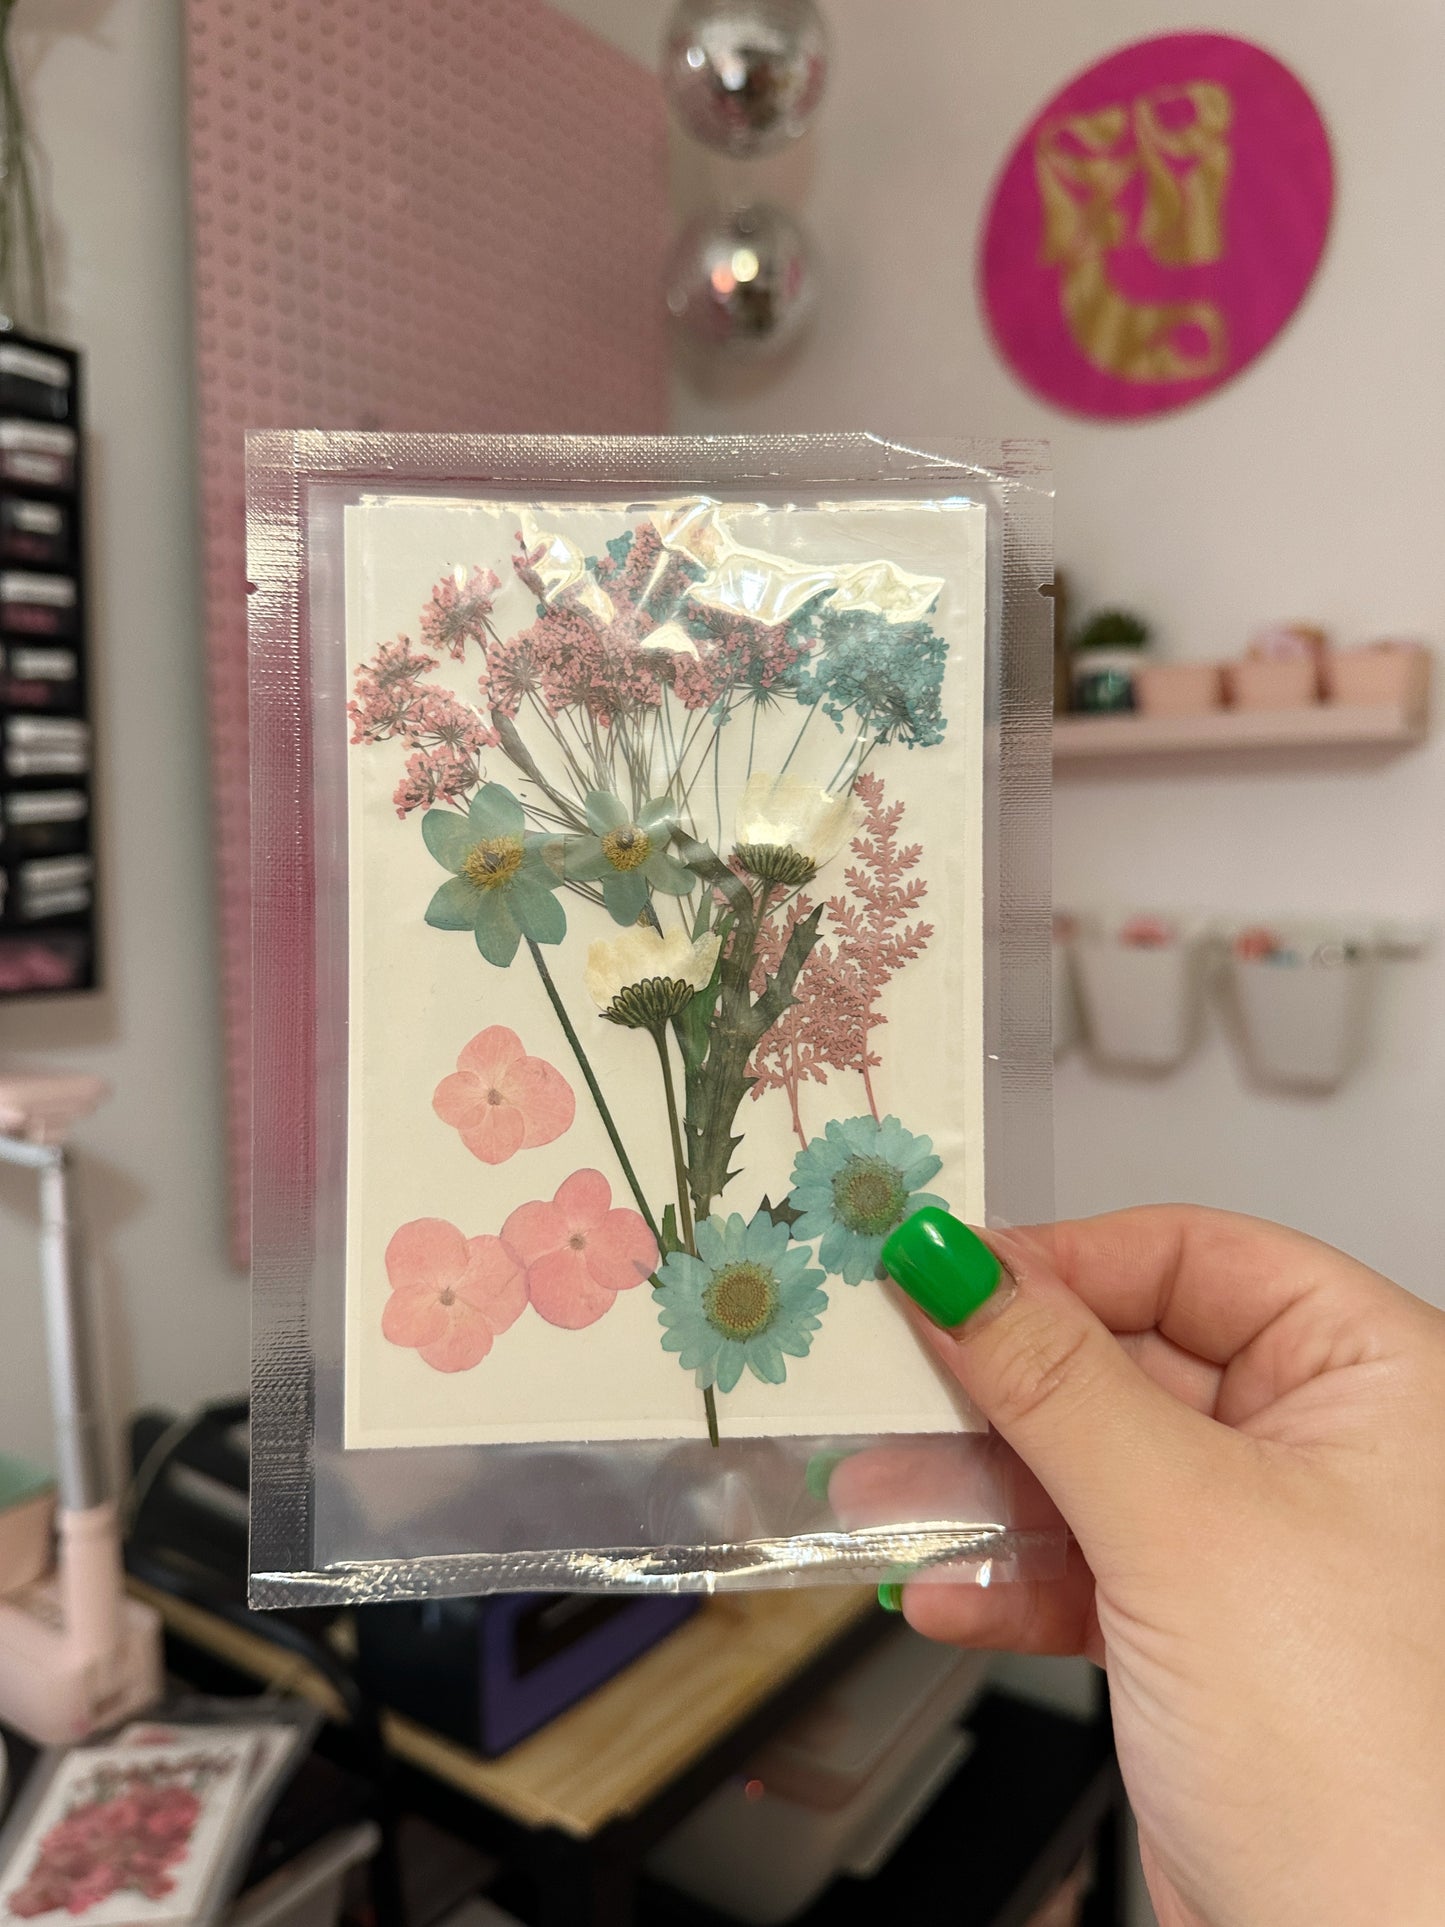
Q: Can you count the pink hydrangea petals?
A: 12